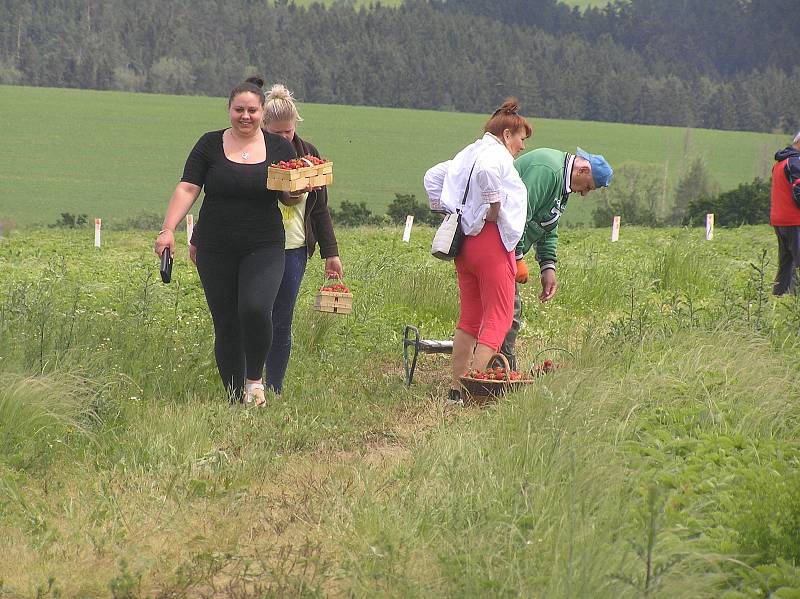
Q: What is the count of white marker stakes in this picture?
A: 5